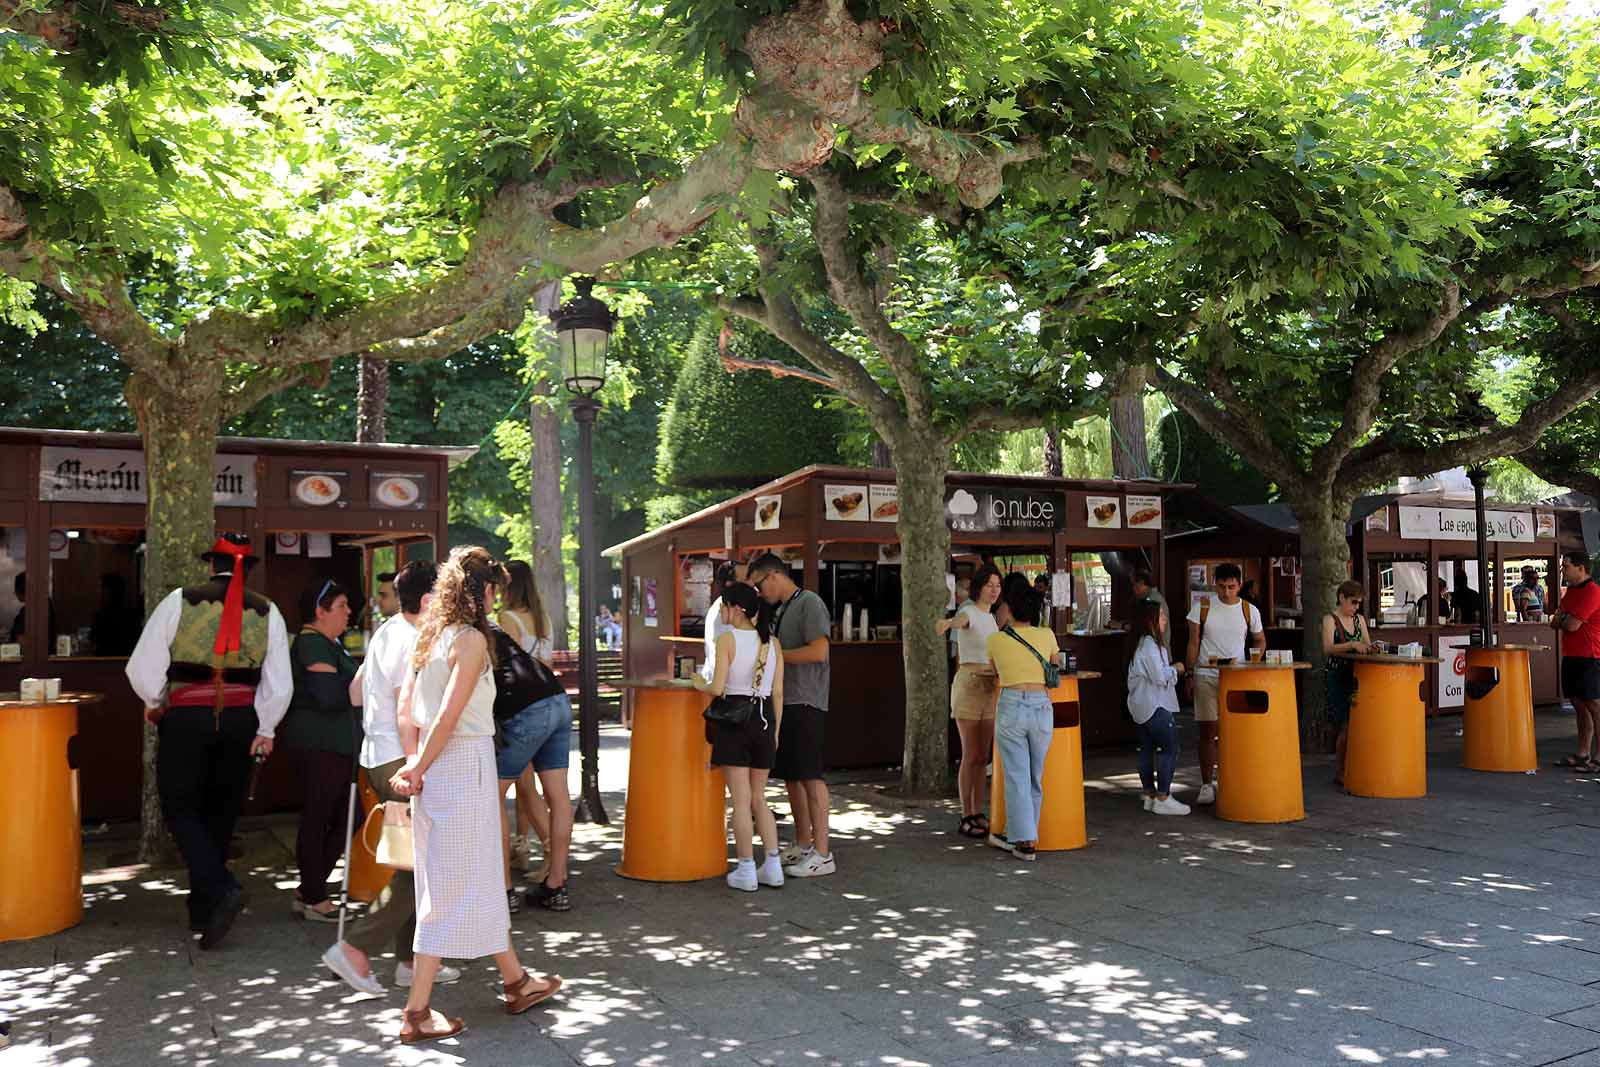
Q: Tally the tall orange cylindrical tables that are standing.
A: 7